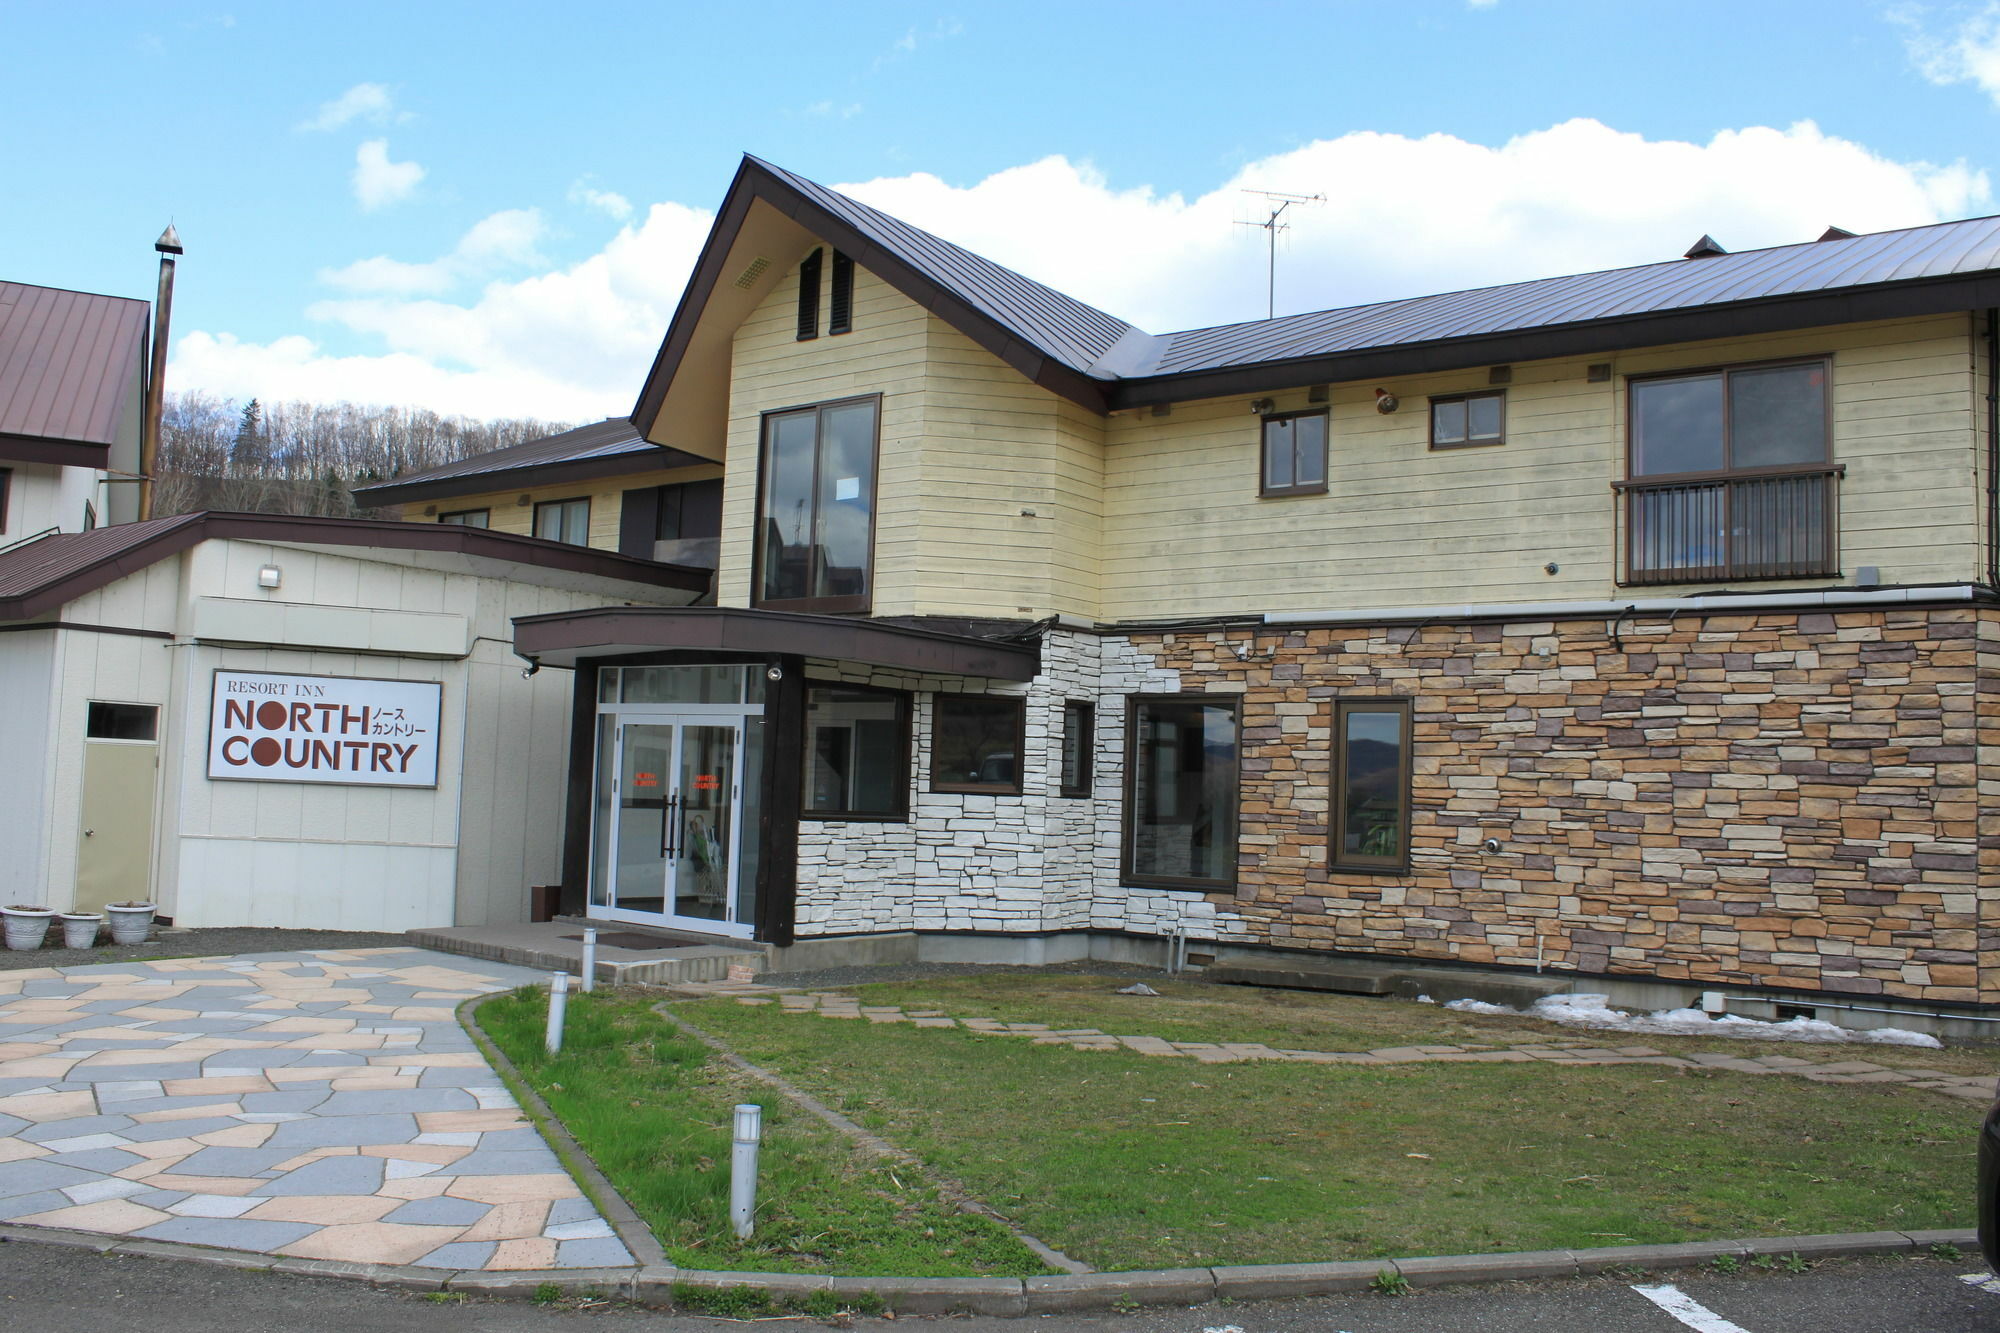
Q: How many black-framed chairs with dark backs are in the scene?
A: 0